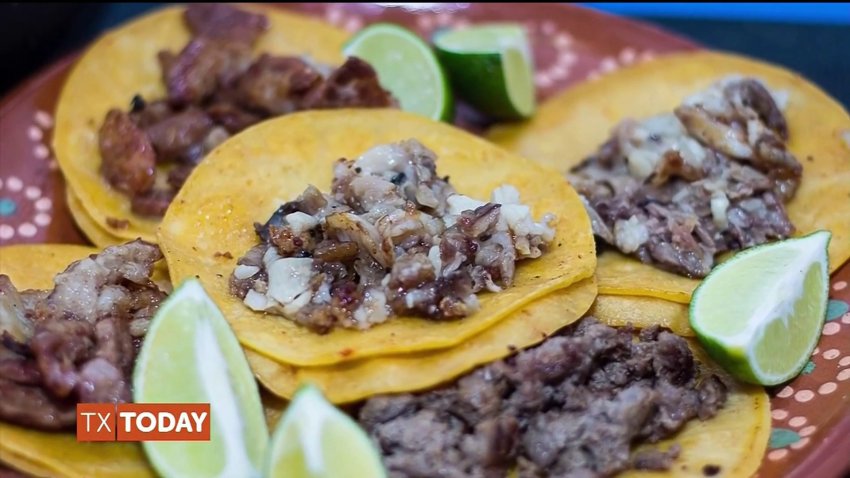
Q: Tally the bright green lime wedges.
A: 5